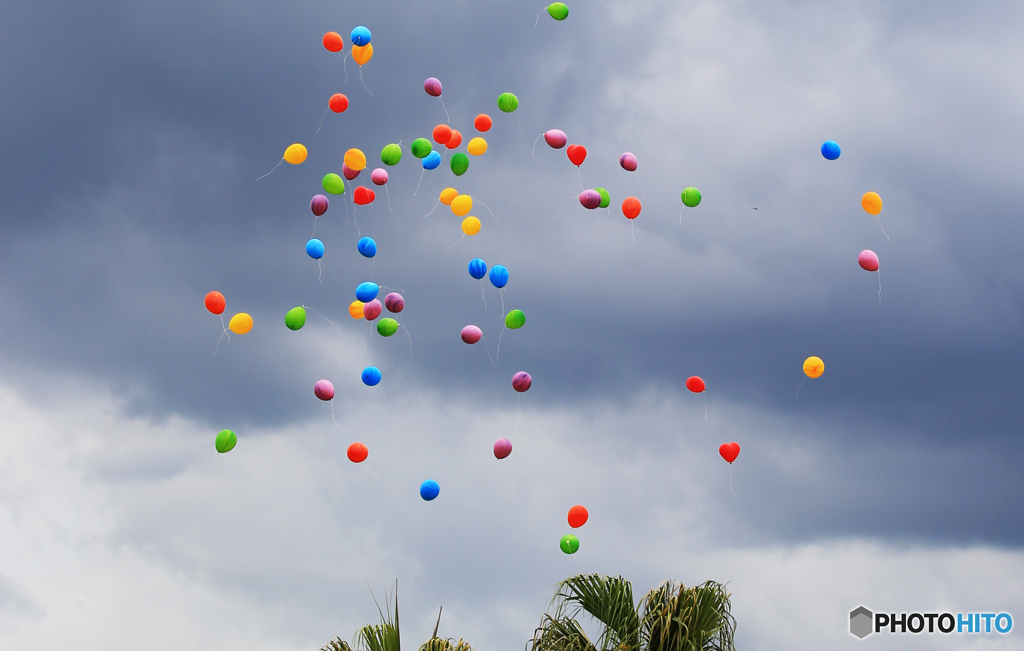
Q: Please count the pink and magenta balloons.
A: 14